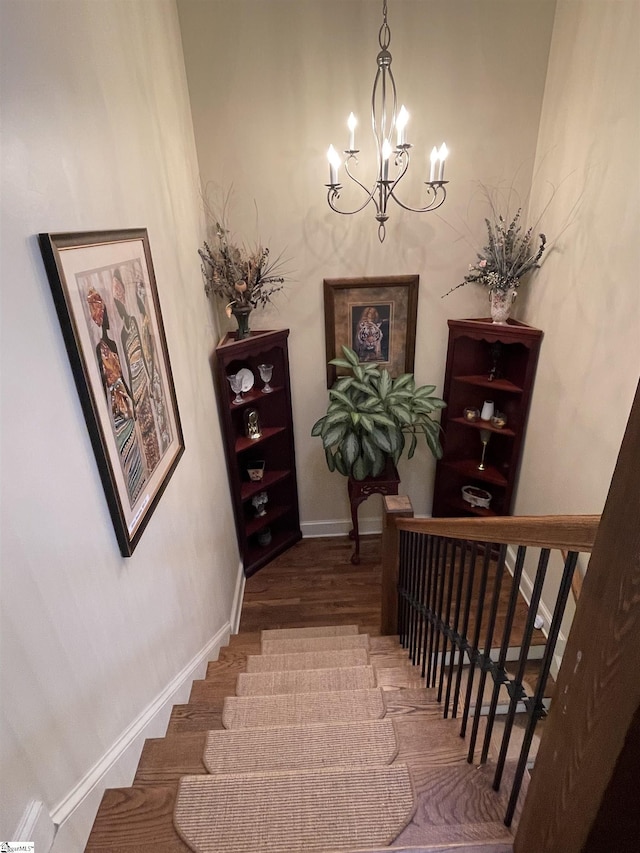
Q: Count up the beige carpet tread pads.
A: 7